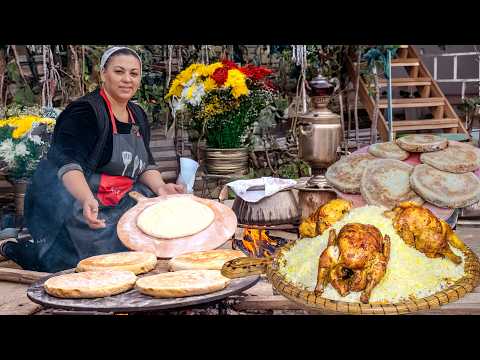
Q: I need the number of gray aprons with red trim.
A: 1